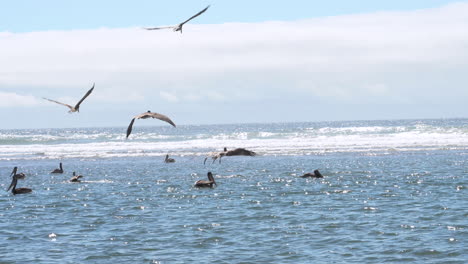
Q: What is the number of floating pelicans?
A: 7